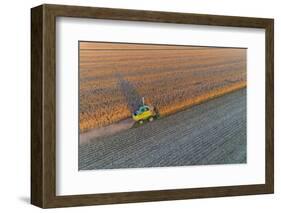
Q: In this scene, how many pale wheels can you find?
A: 2